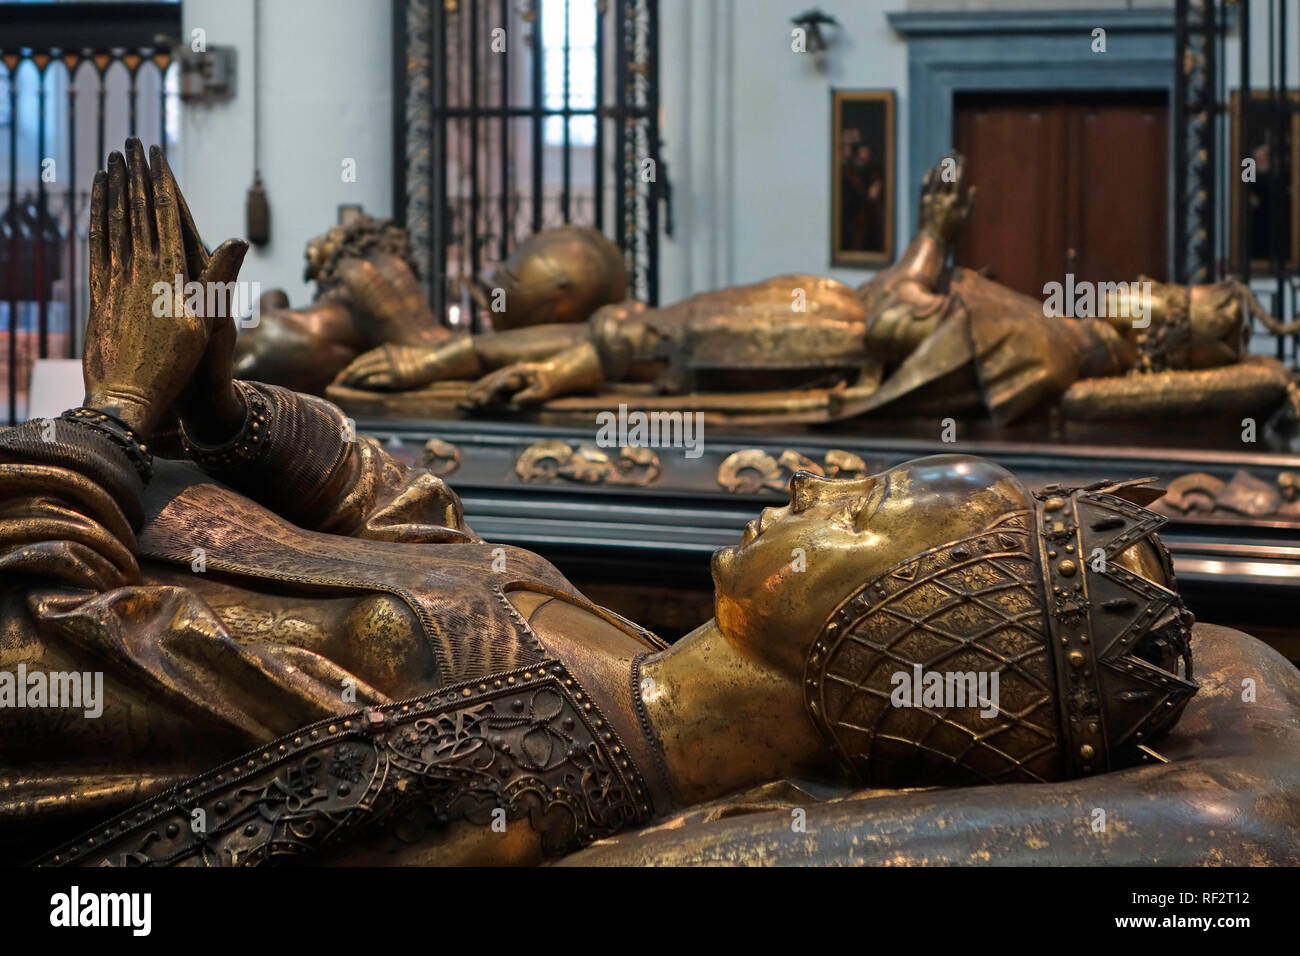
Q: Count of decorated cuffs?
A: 2